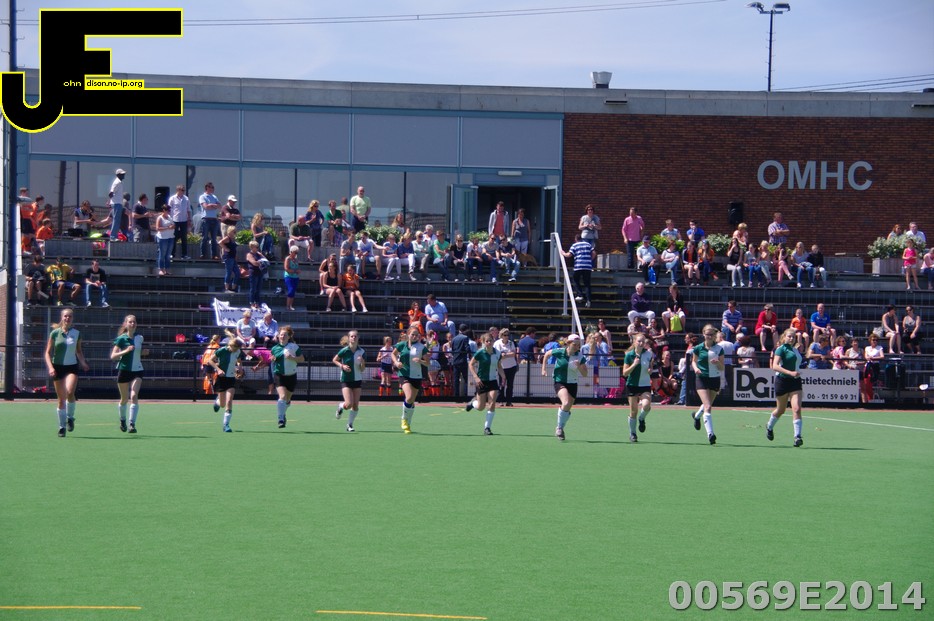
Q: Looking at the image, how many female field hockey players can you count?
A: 11